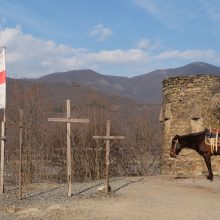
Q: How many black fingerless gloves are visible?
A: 0